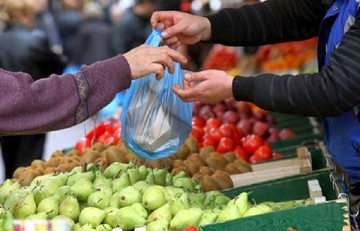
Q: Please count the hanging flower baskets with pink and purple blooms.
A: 0